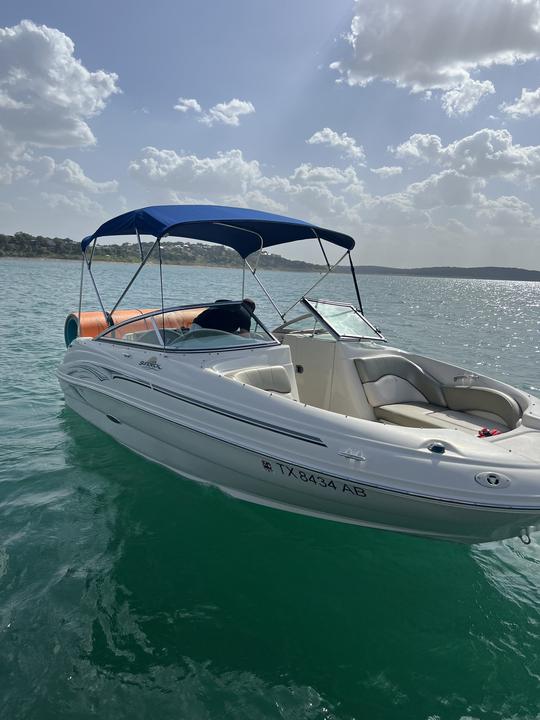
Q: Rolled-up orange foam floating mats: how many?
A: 1